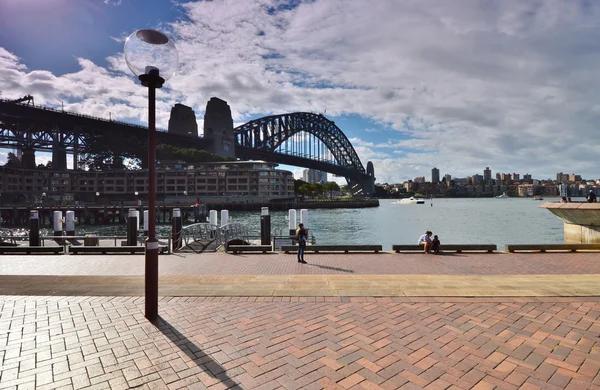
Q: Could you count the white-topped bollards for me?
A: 12